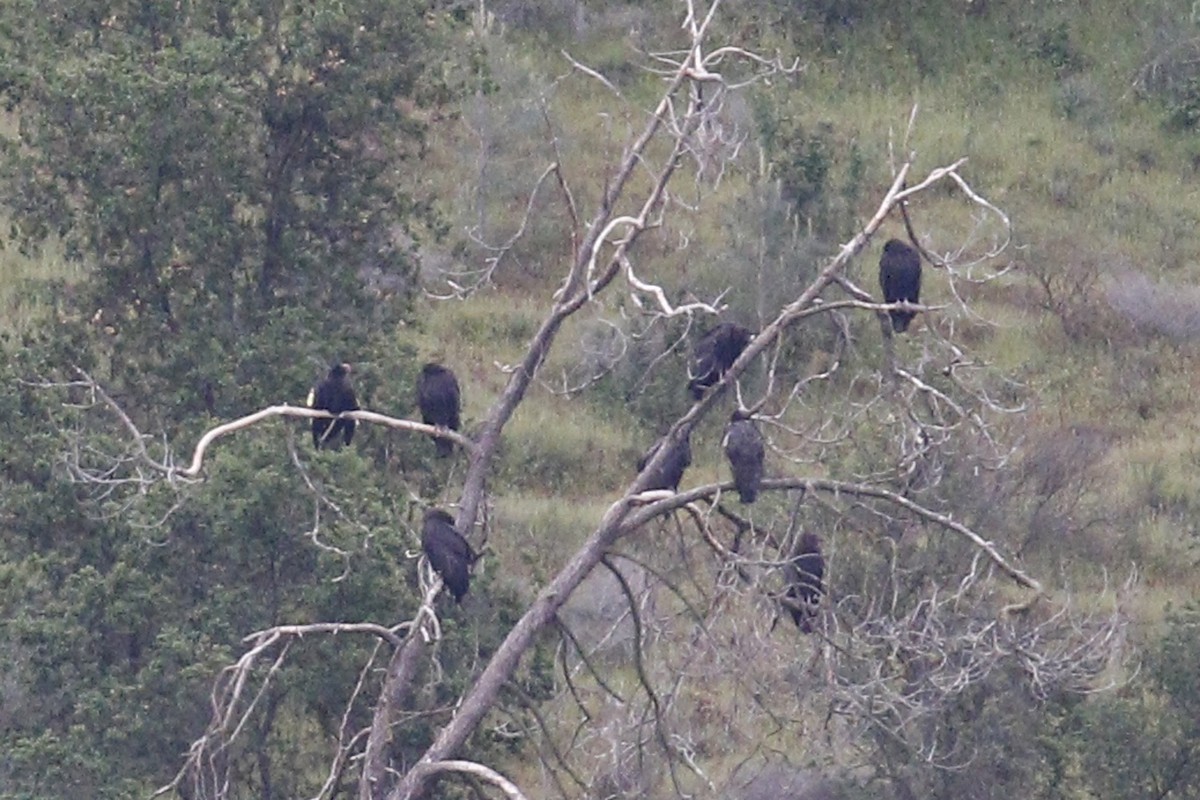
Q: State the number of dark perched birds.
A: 8